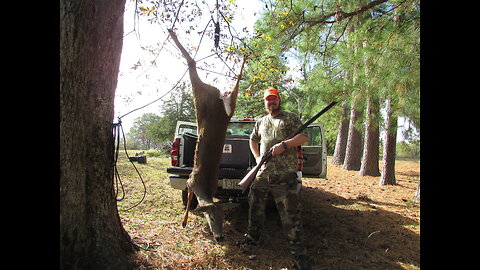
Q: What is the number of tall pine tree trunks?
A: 4